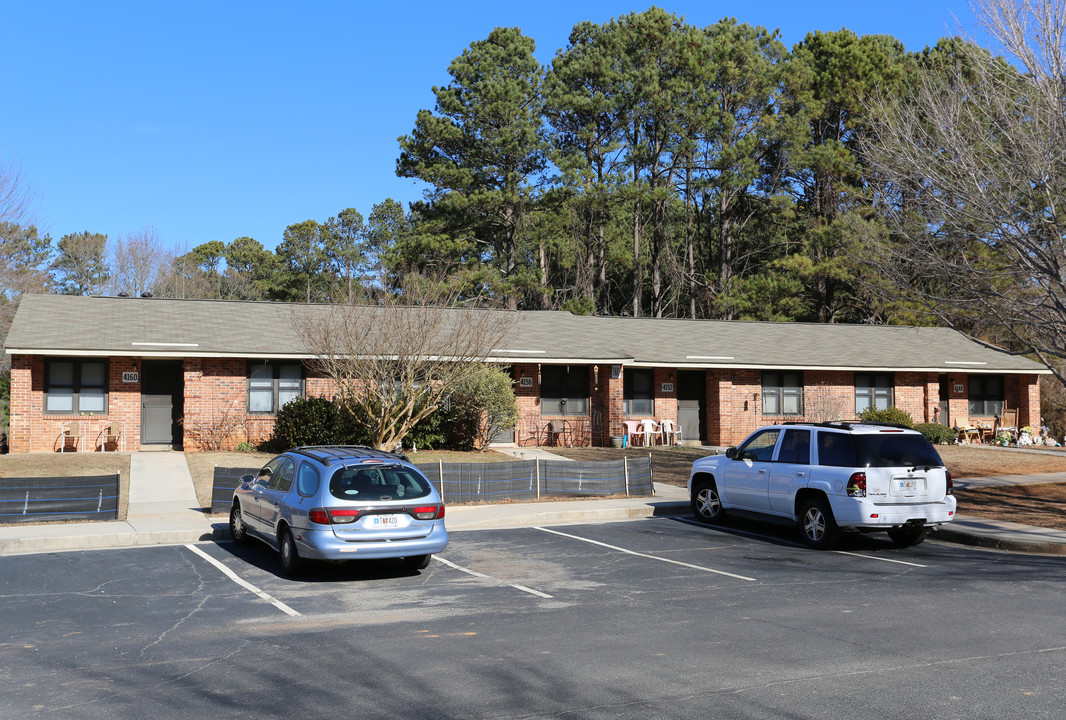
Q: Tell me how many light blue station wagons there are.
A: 1